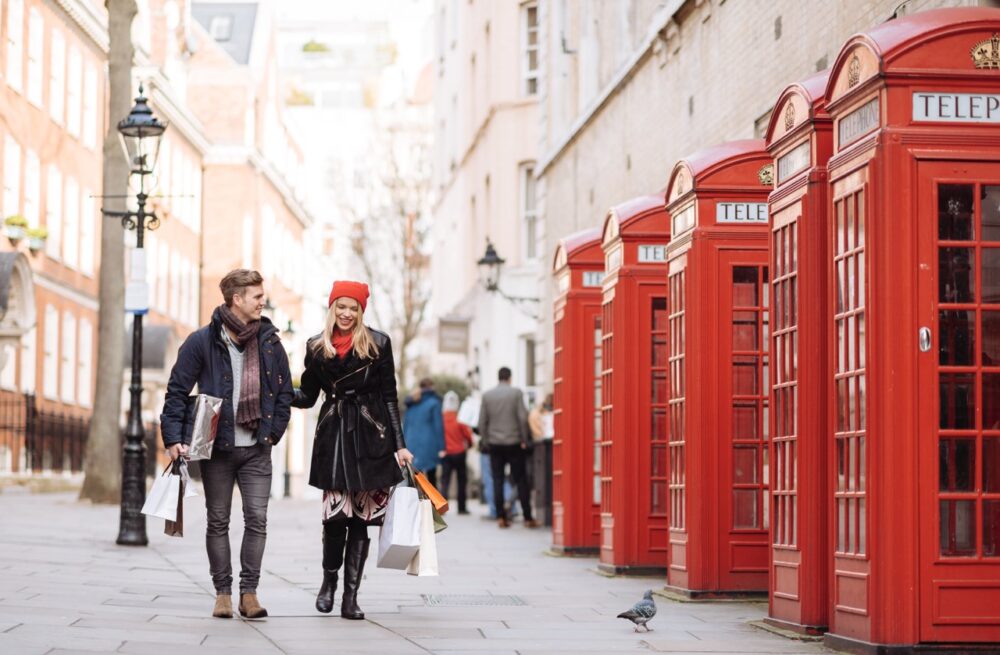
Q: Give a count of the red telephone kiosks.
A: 5